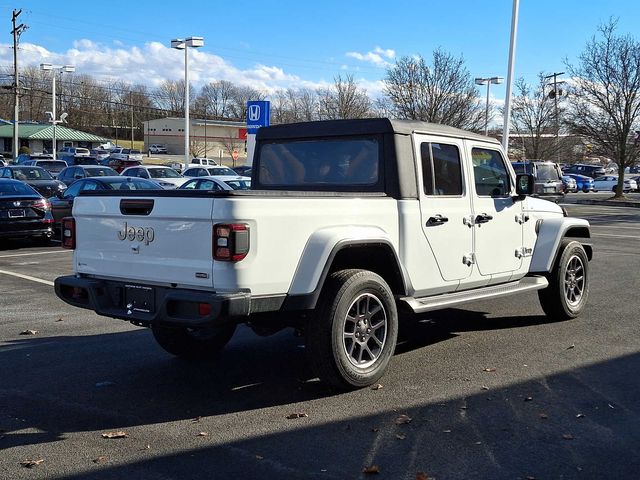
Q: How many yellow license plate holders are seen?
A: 0